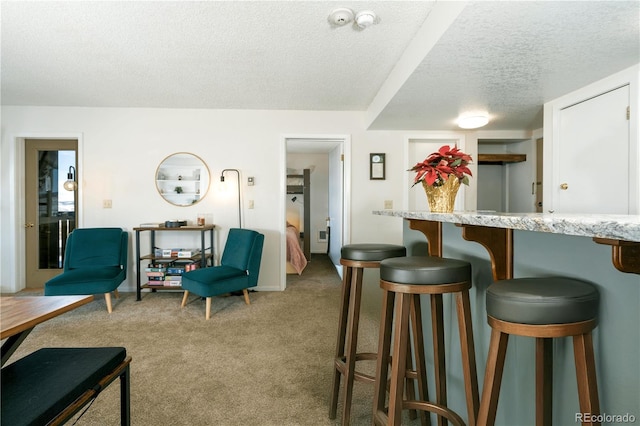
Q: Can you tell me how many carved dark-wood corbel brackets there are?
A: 3